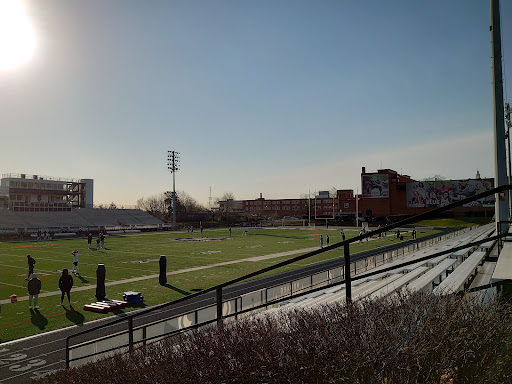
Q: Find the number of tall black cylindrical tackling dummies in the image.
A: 2